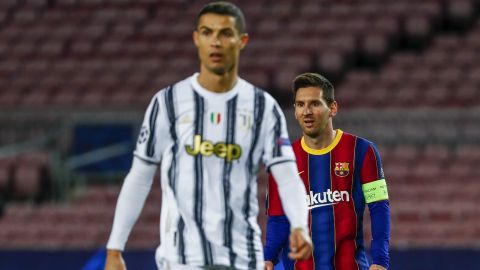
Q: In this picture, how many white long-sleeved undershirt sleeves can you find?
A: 2